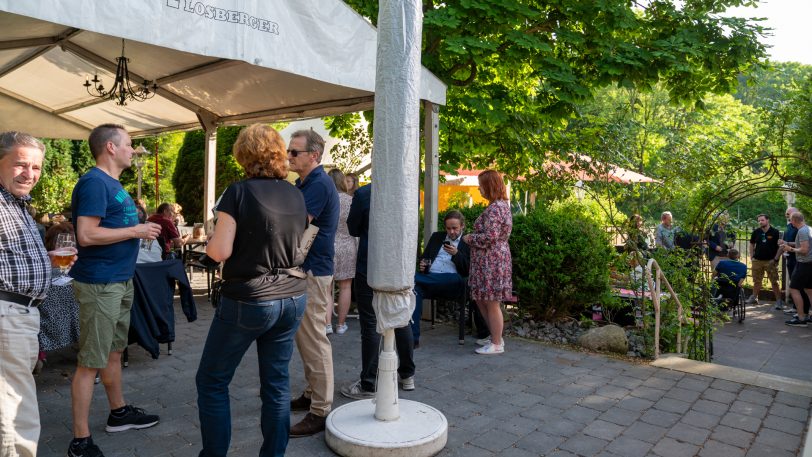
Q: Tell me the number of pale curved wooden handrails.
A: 1